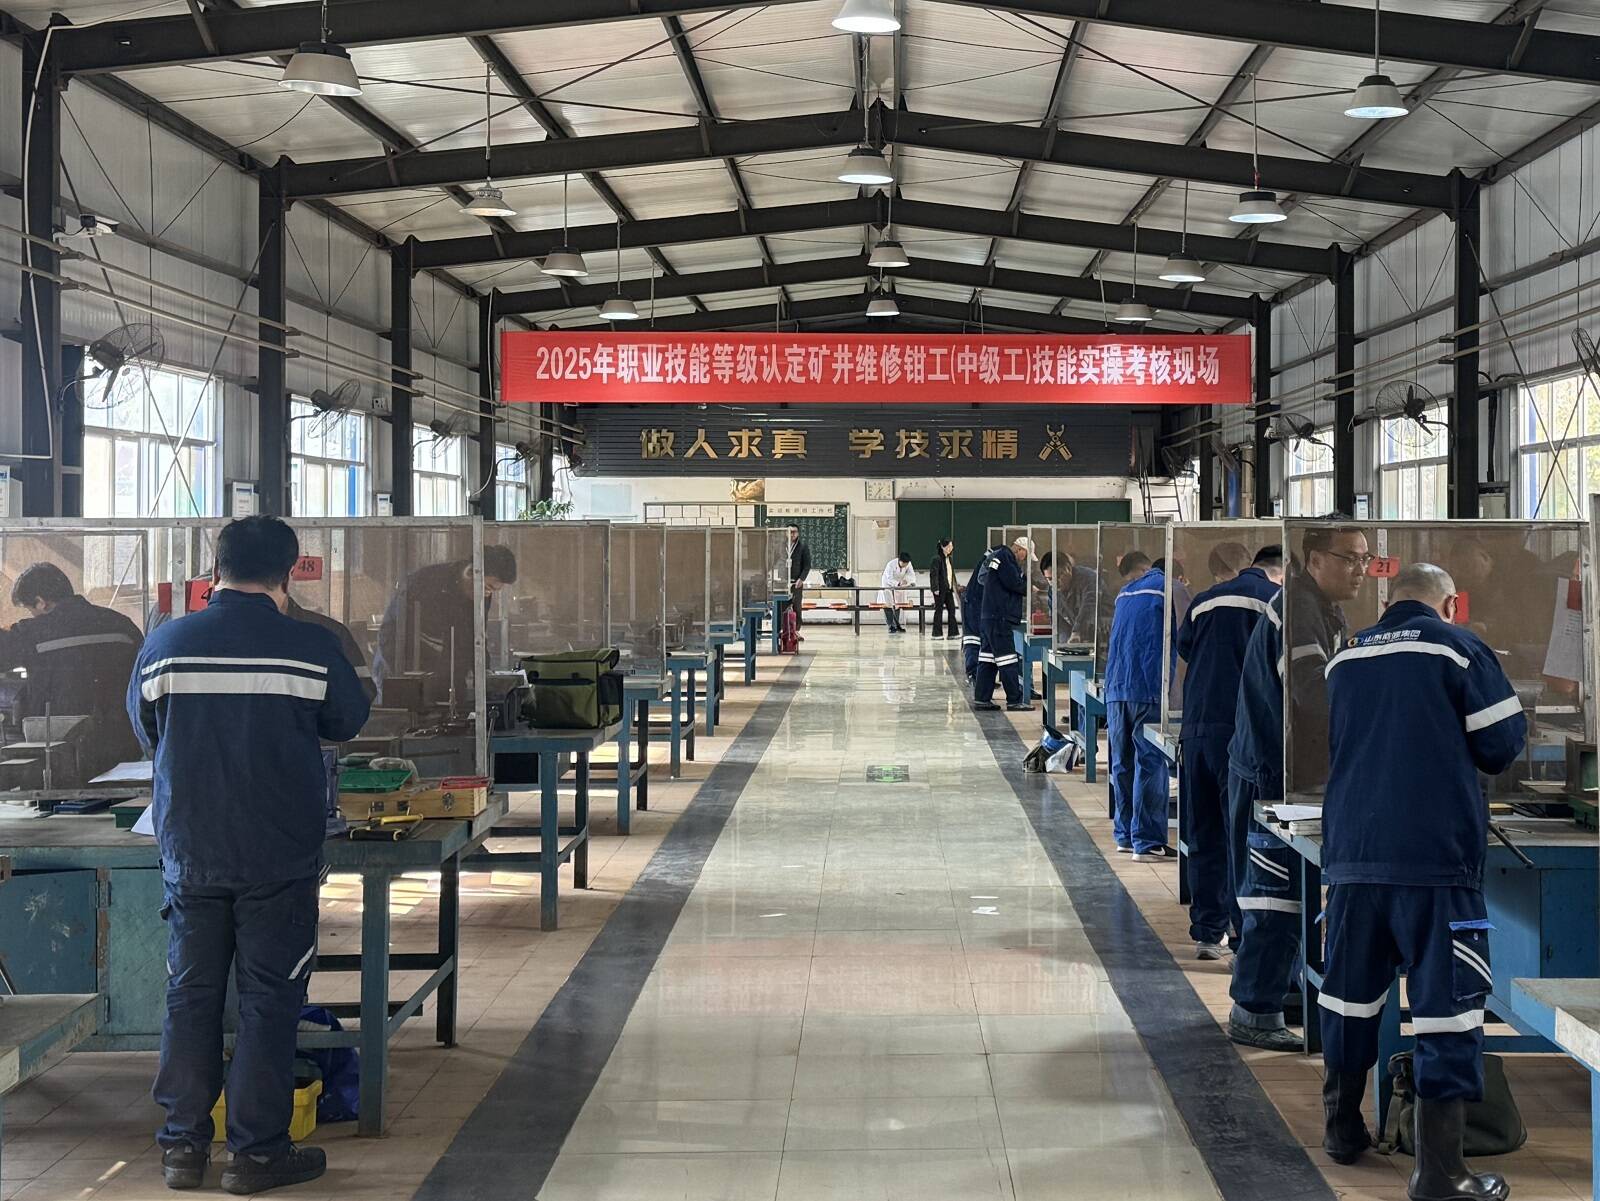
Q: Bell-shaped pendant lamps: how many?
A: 12